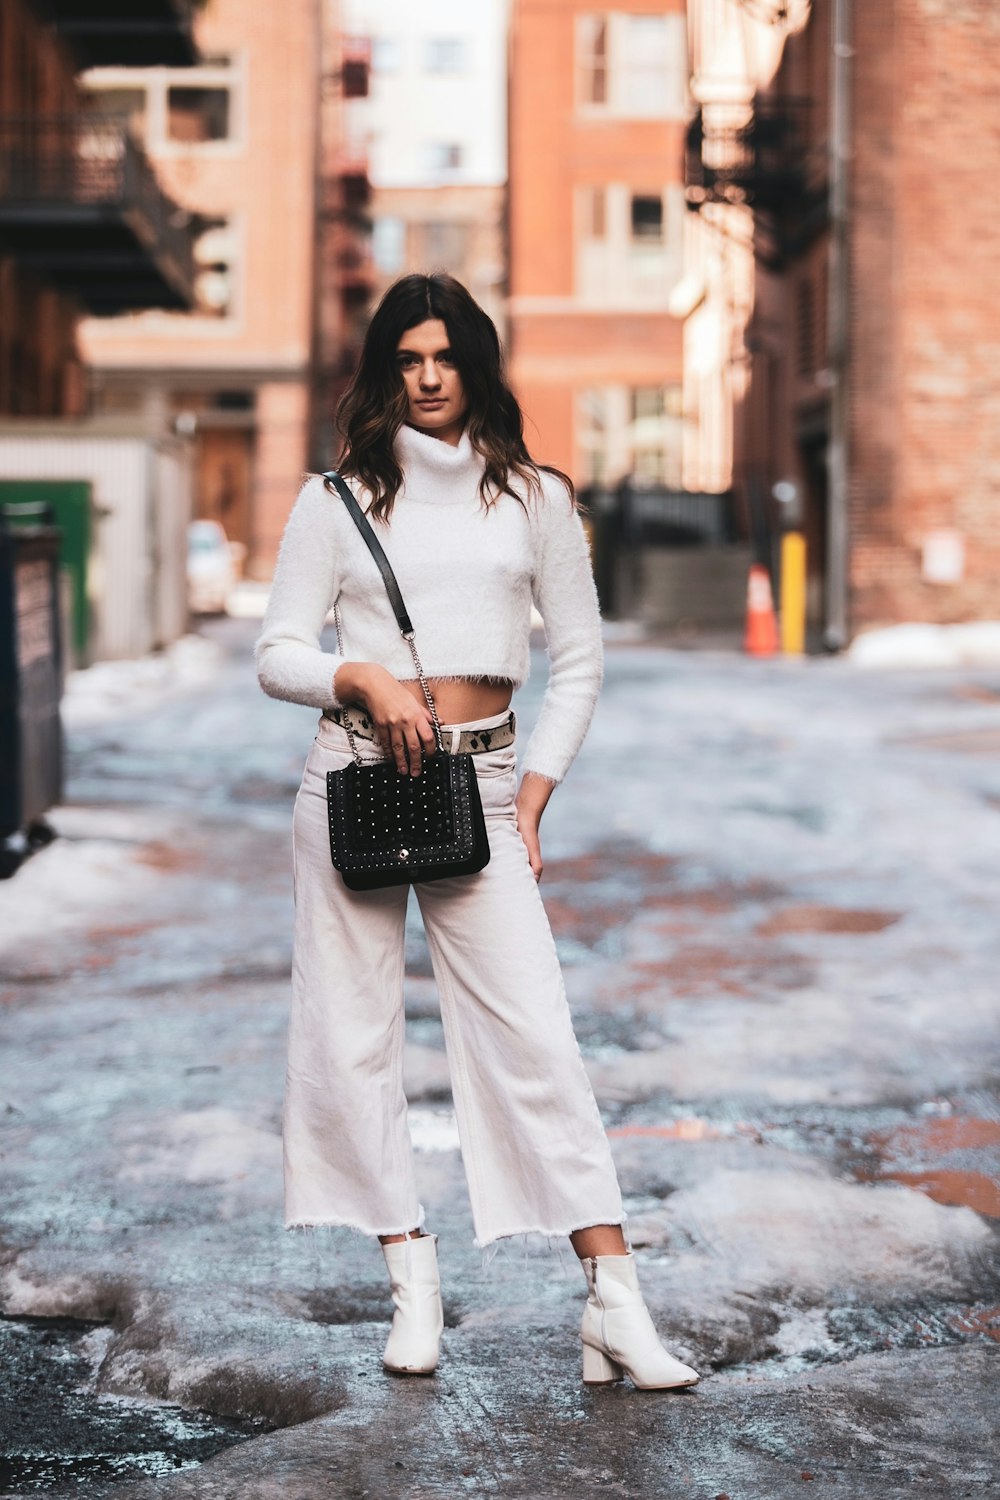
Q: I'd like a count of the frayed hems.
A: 2